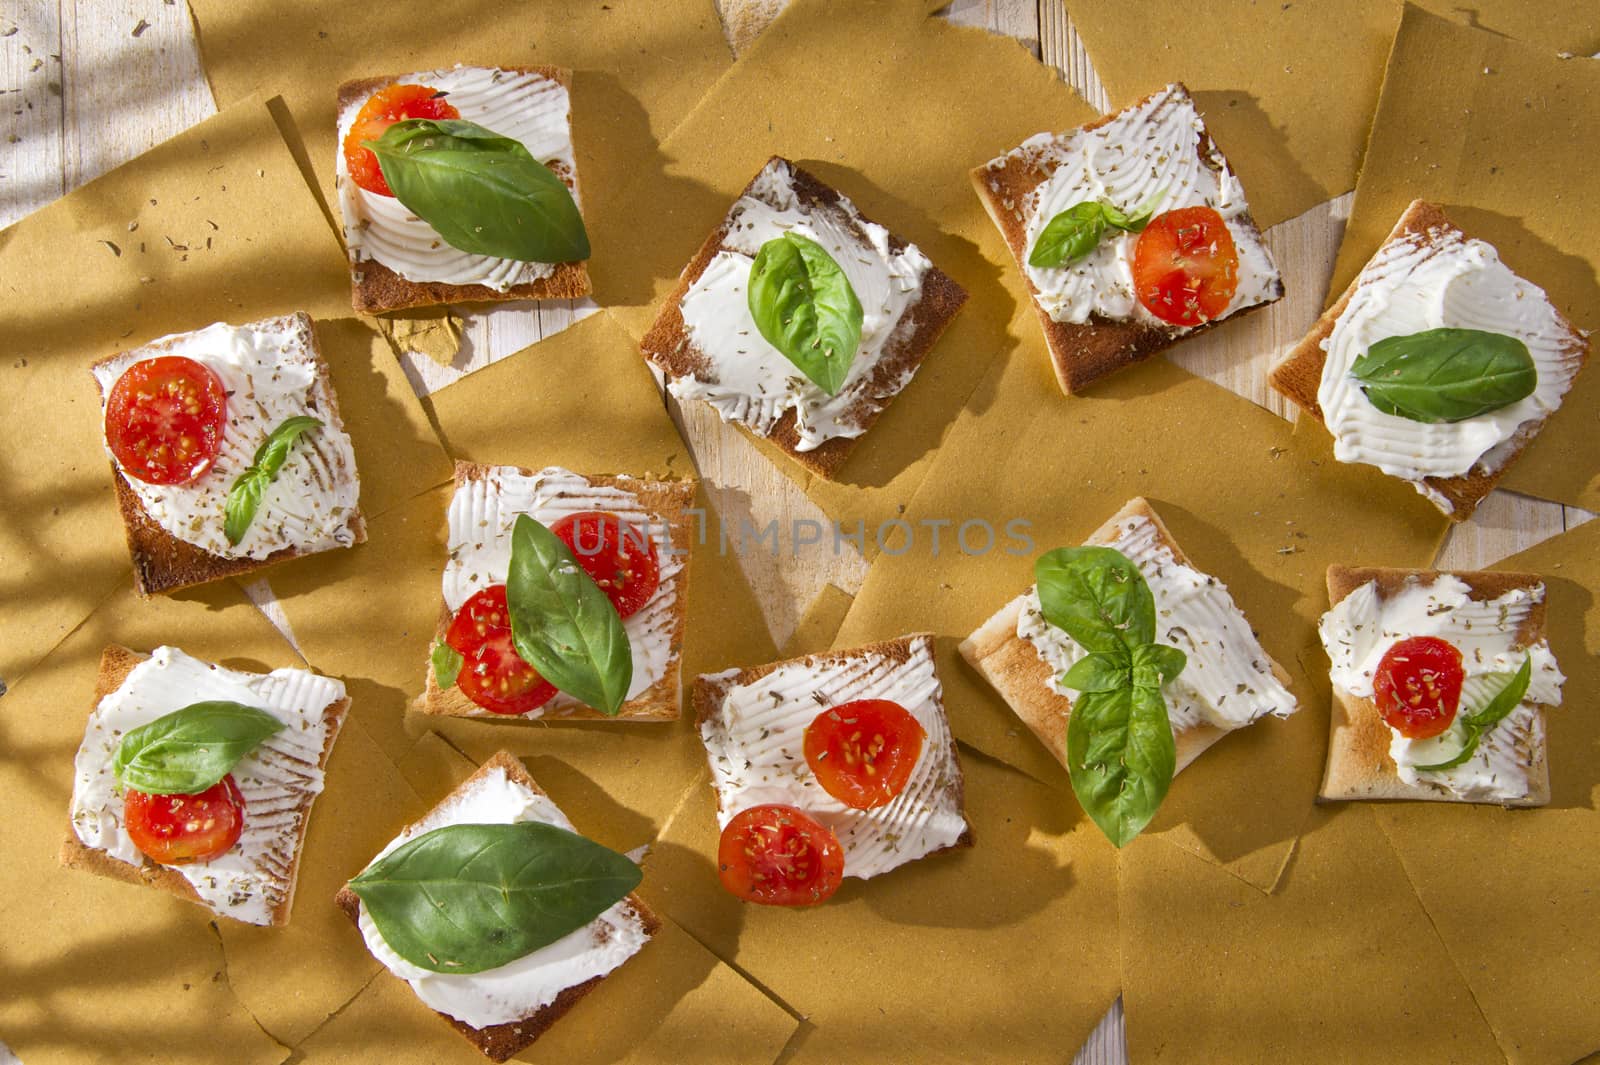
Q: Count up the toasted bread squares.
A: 11